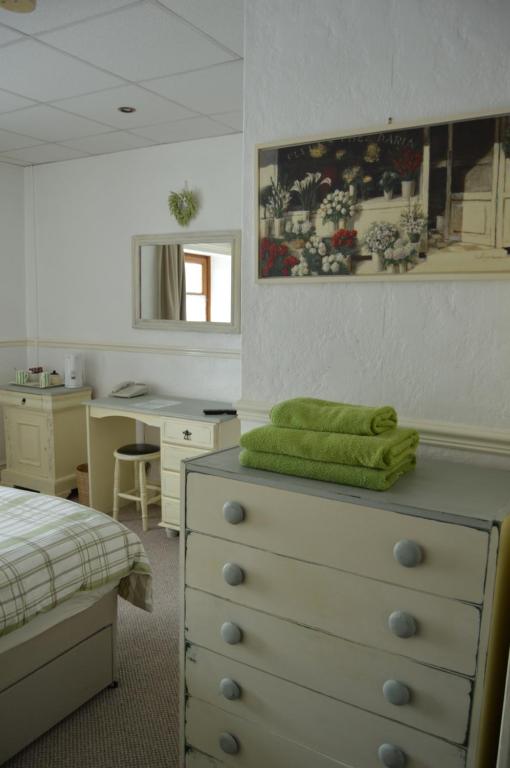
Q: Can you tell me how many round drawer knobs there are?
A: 9